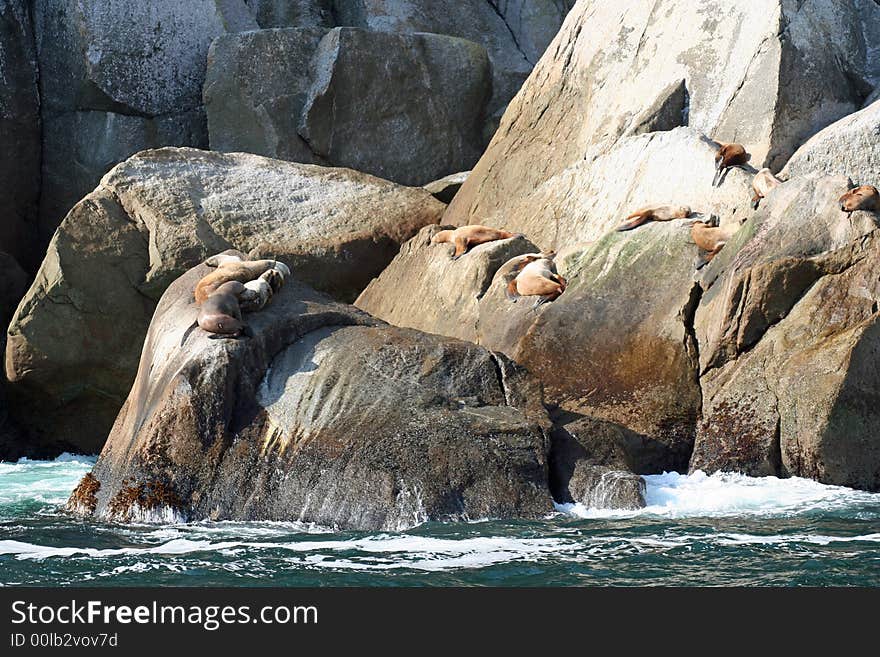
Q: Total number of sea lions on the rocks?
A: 12